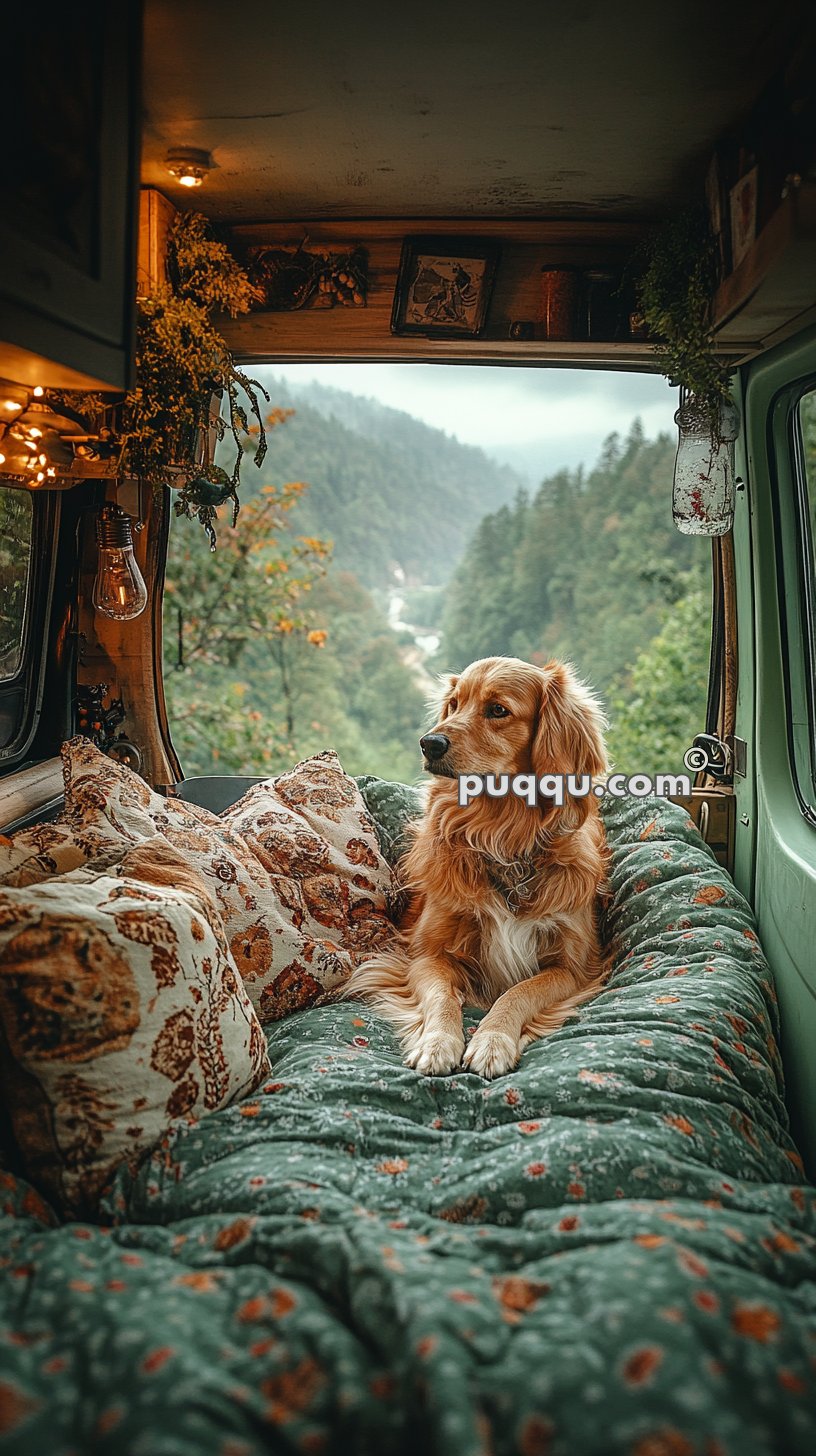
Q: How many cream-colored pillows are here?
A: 3